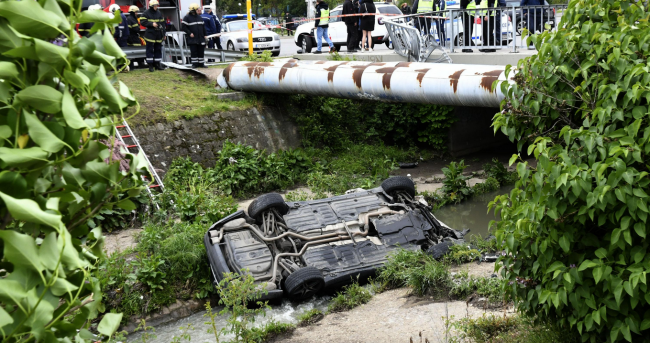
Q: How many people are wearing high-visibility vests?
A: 5